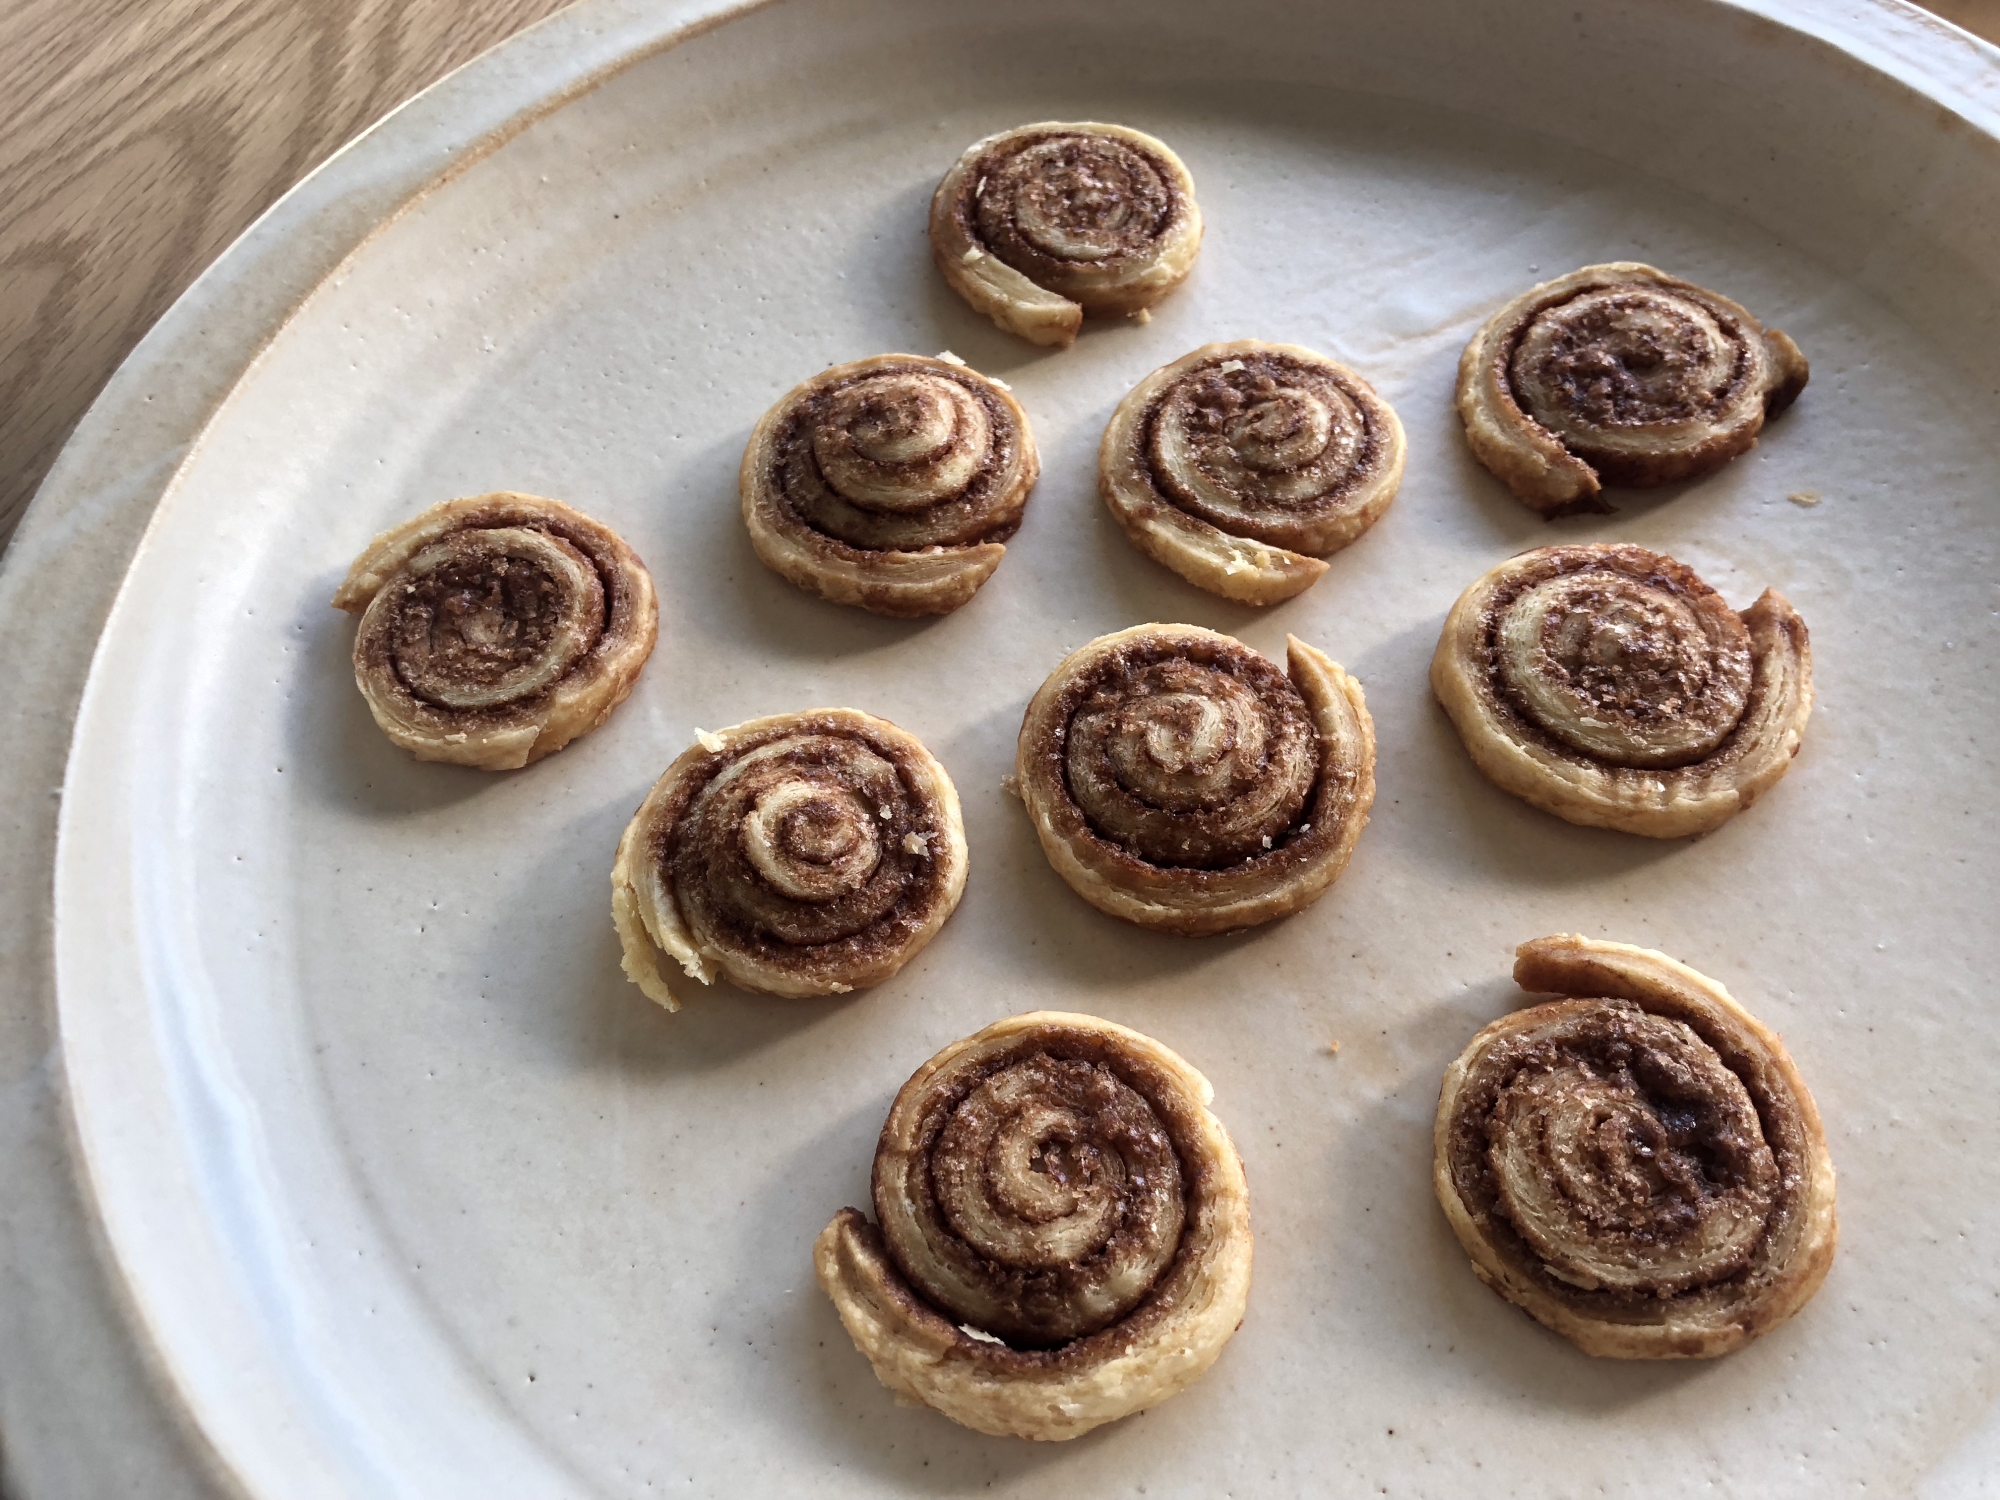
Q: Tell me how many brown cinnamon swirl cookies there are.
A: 10